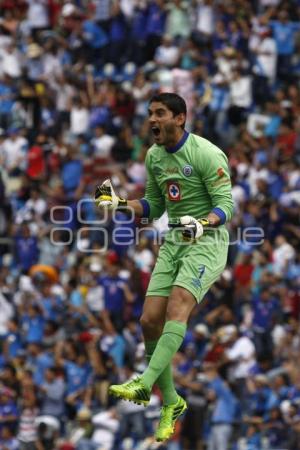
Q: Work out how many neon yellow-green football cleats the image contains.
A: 2